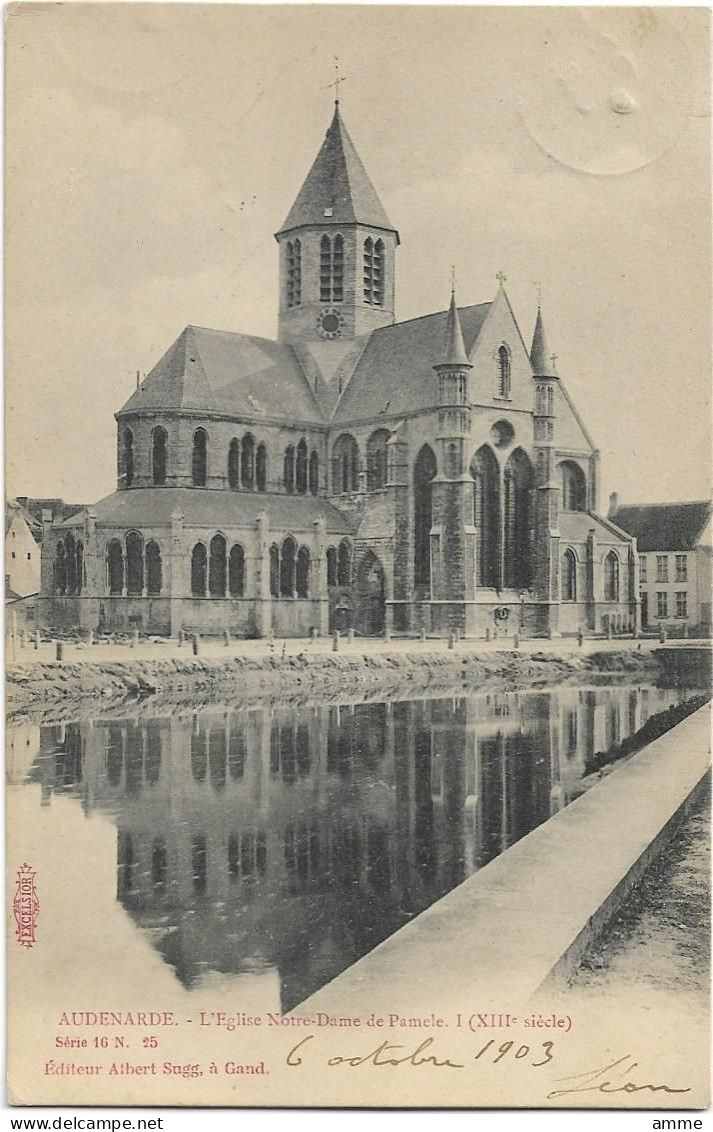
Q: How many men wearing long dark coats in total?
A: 0